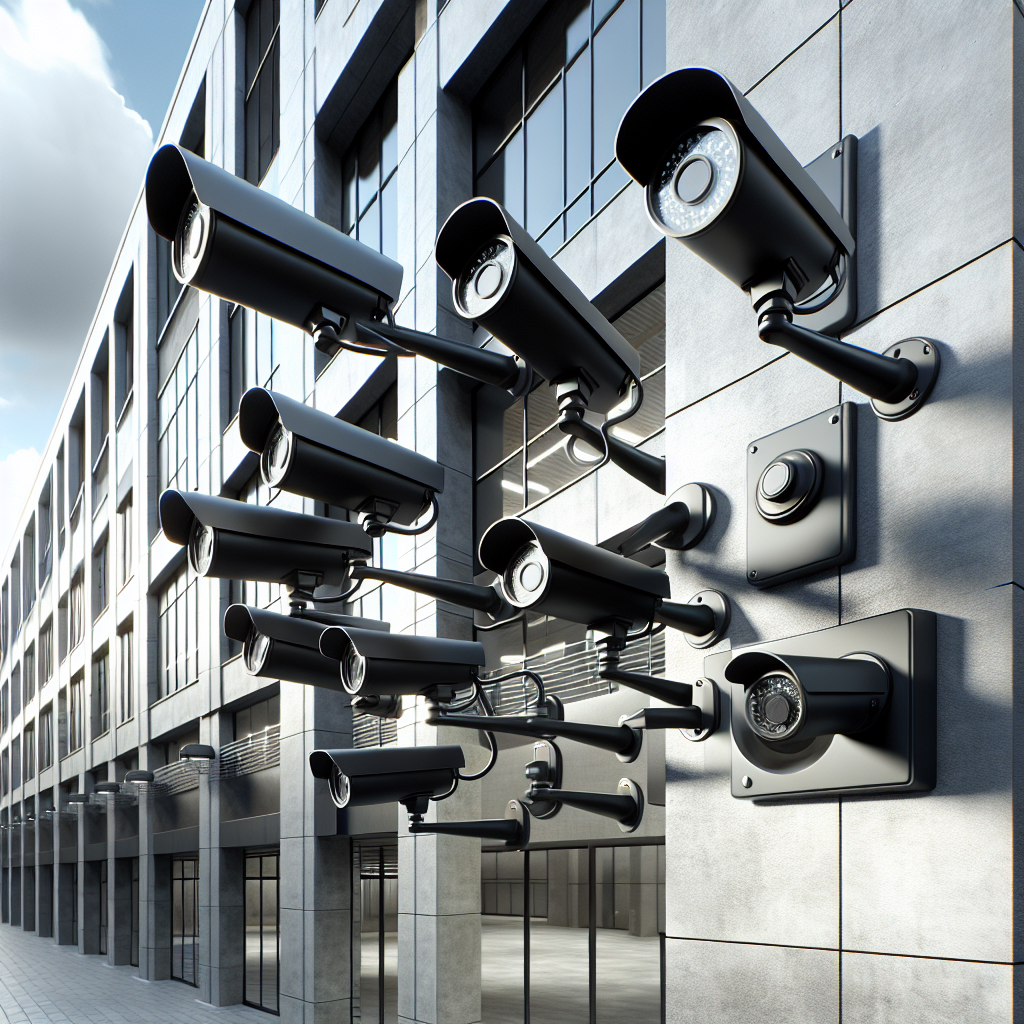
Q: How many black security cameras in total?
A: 10